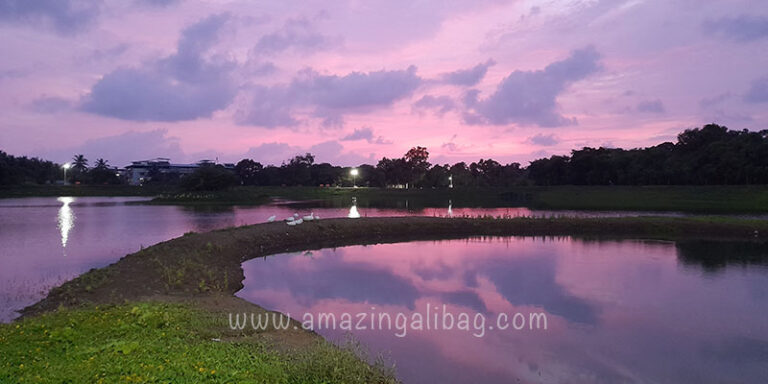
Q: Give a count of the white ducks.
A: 7